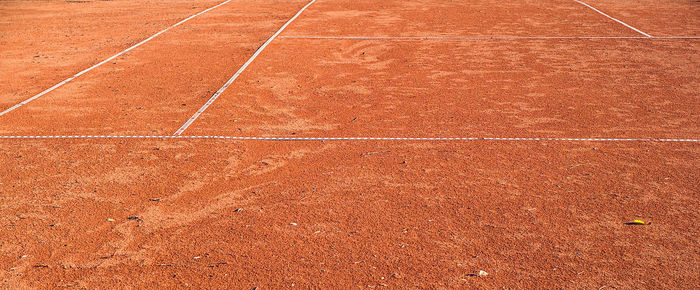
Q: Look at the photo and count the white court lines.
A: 5